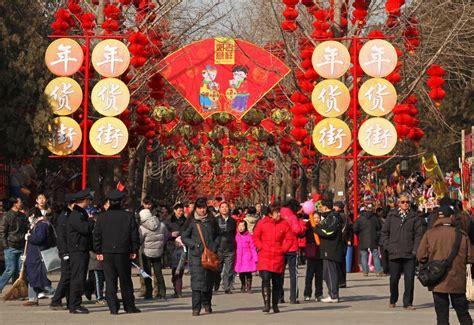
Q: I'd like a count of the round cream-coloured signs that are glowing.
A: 12